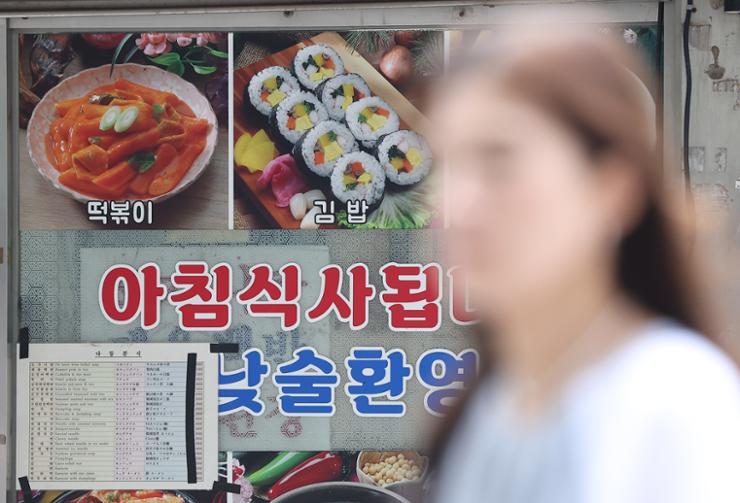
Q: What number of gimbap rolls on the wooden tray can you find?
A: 8